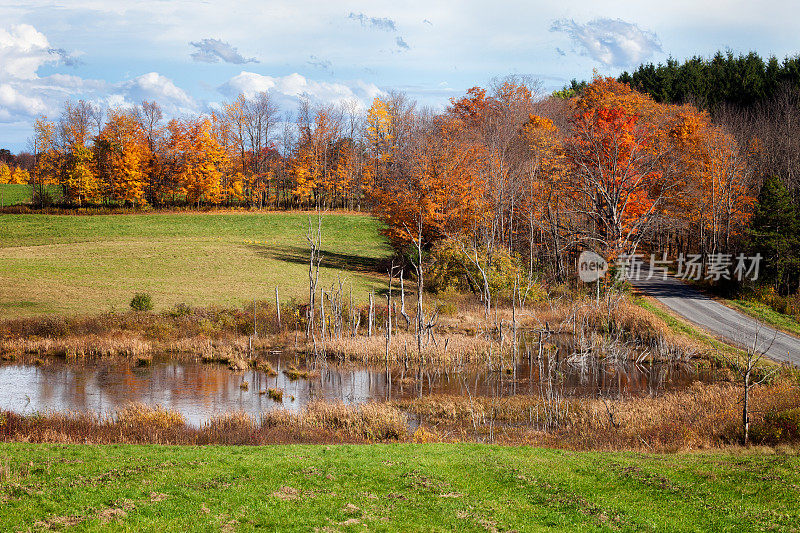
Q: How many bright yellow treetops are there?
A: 1